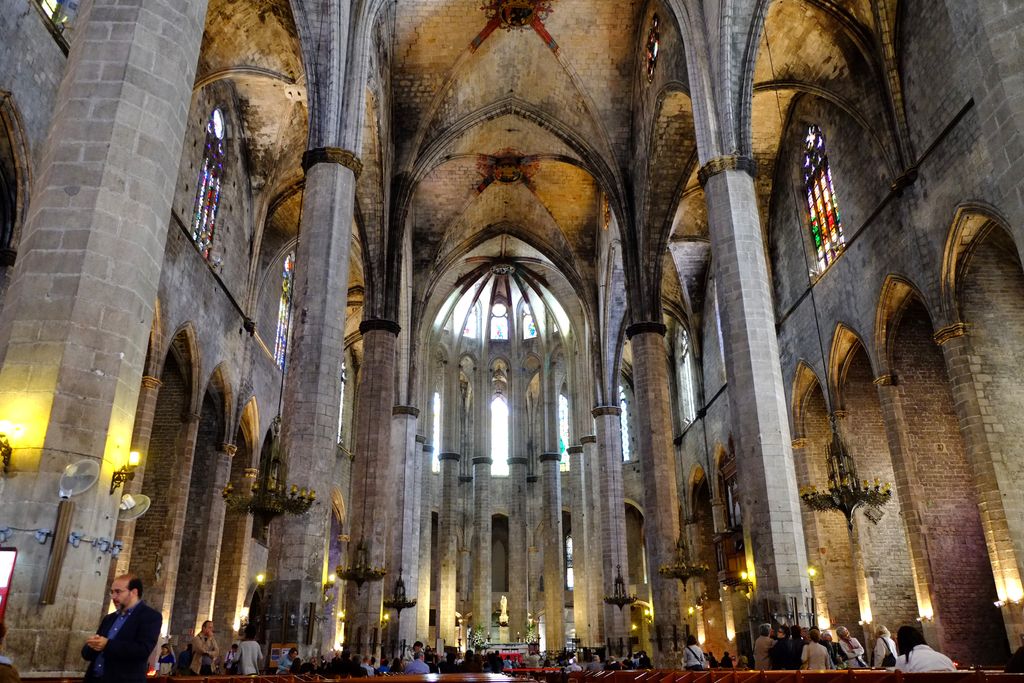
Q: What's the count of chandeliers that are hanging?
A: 6